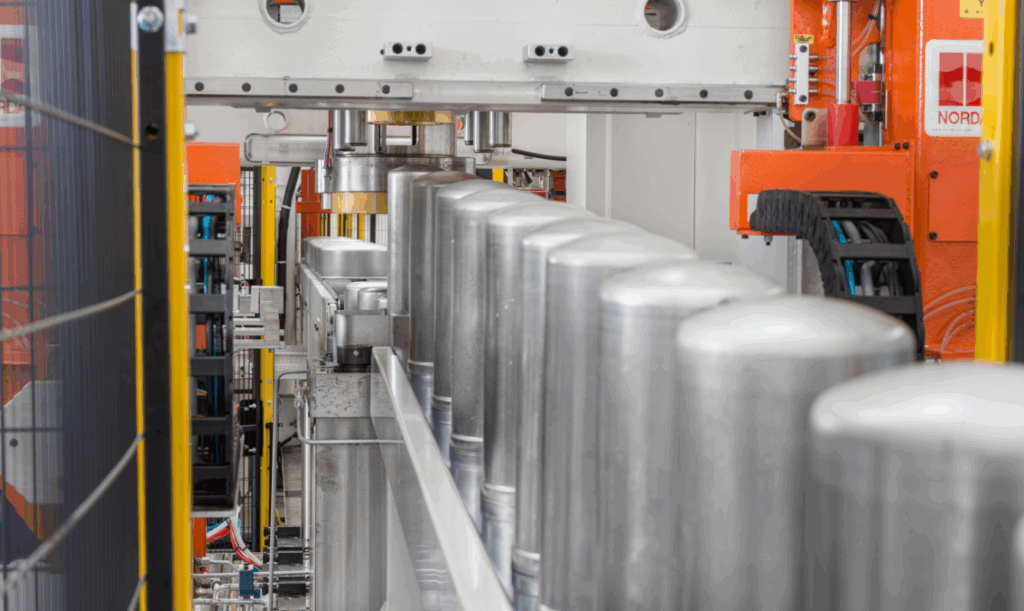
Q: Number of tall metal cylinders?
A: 10